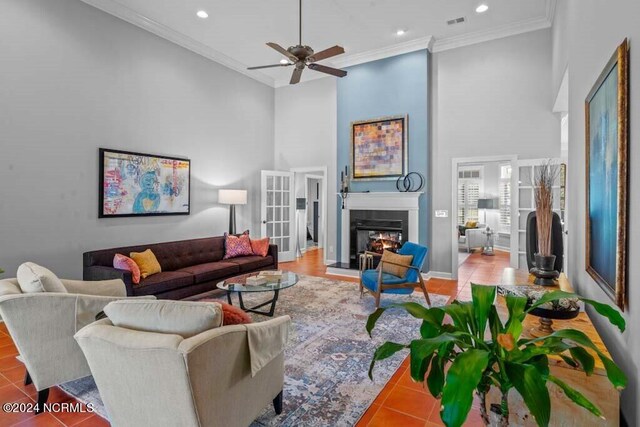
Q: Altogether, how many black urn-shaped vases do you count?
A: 1